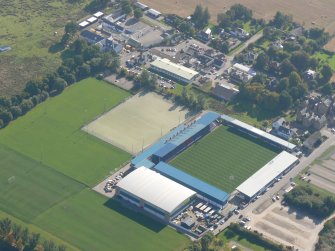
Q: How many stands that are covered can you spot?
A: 4